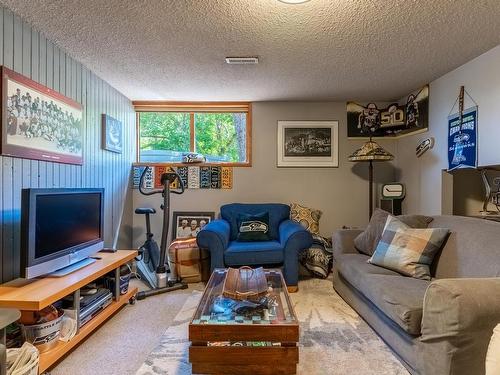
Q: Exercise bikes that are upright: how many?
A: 1